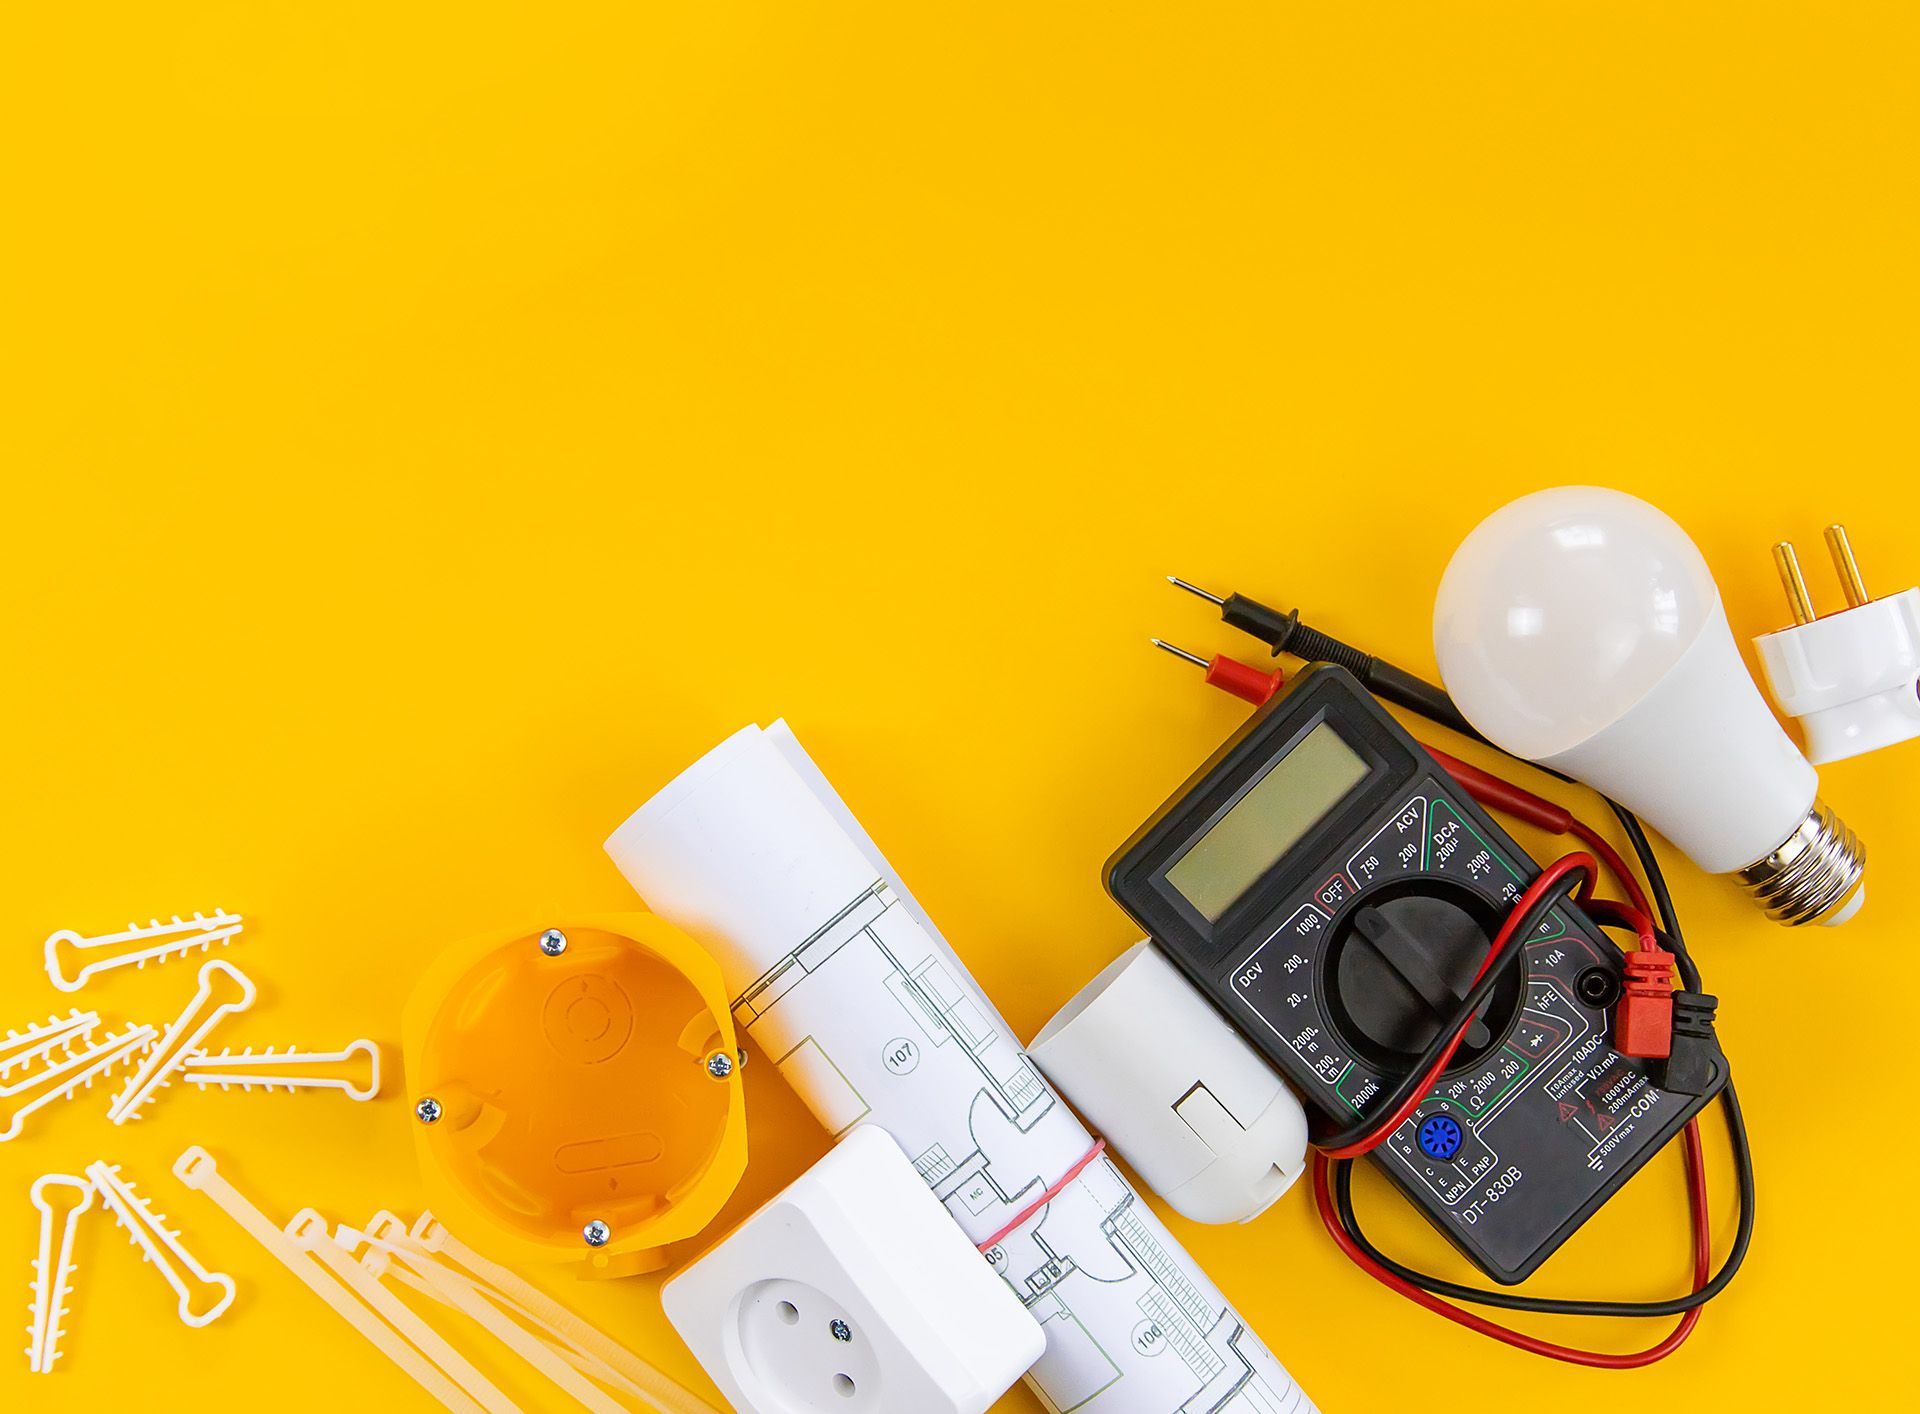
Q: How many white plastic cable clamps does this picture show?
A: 7